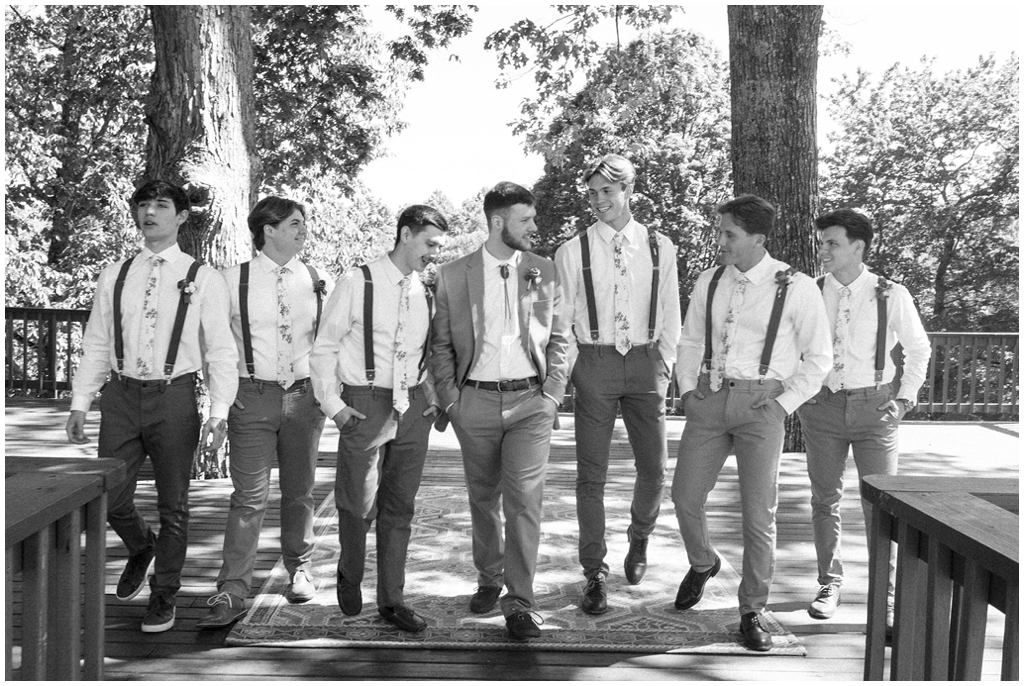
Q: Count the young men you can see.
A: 7